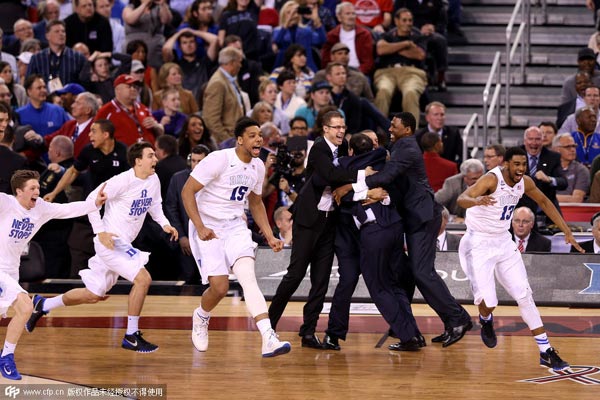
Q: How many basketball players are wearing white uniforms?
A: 4